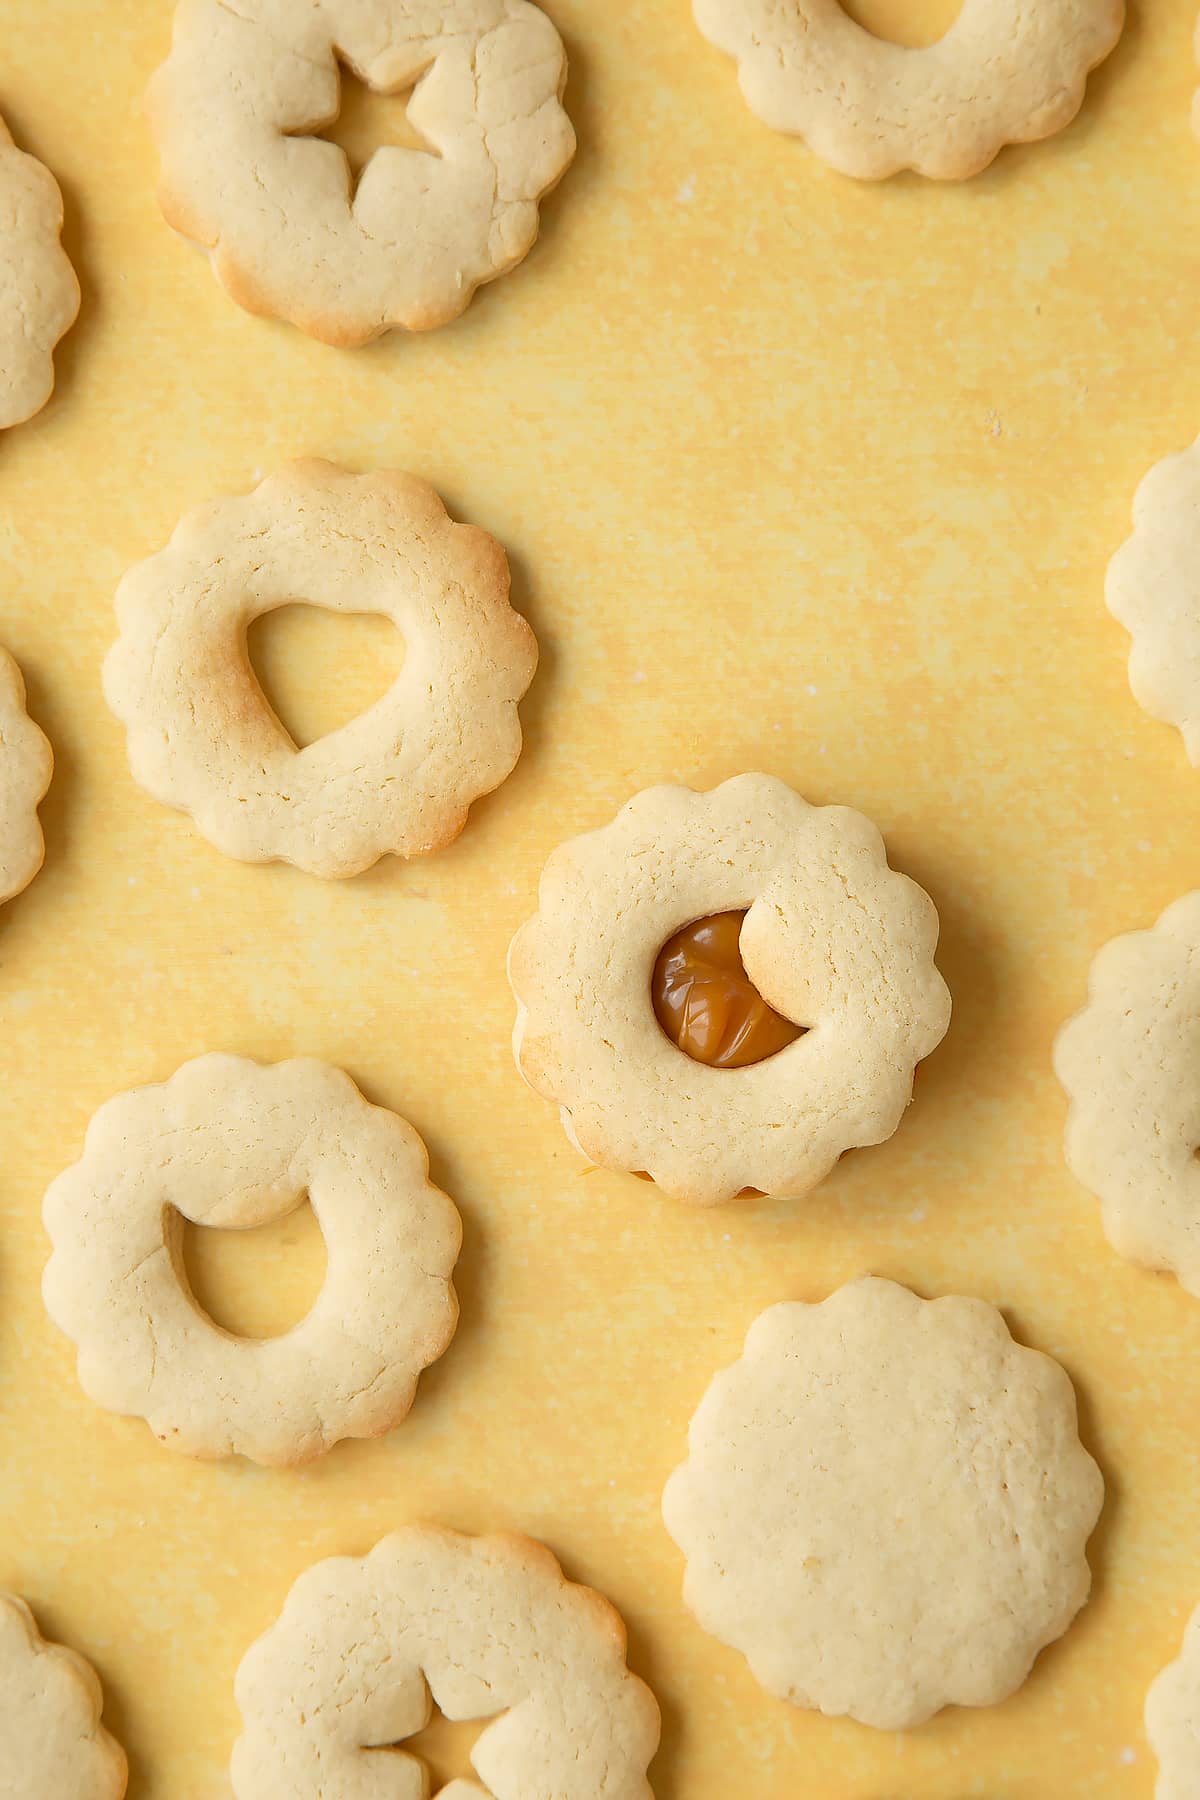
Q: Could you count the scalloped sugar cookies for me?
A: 13